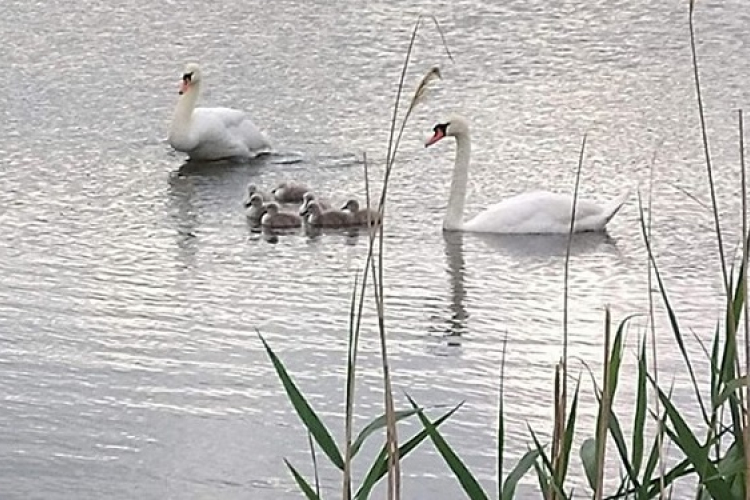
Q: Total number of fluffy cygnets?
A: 7